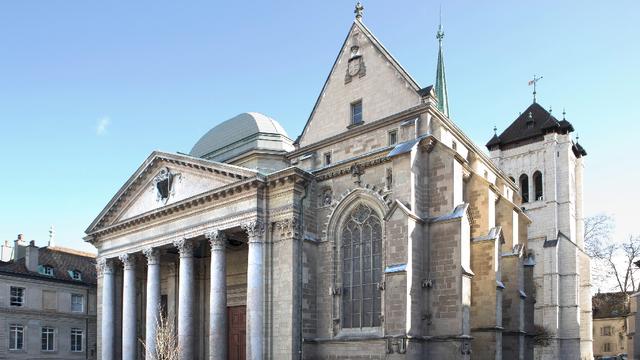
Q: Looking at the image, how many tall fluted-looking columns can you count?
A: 6